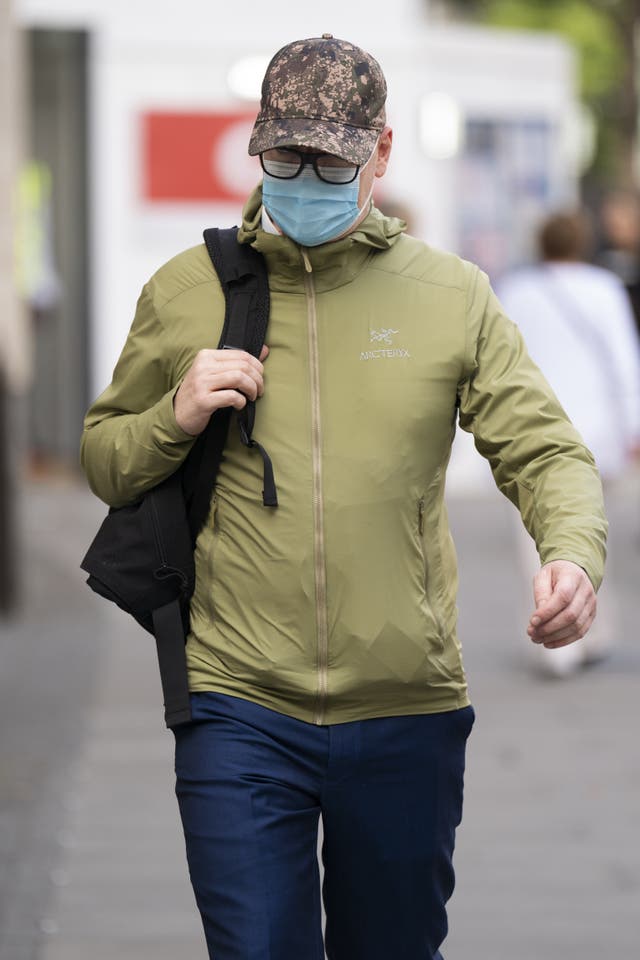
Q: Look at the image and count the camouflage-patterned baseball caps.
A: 1